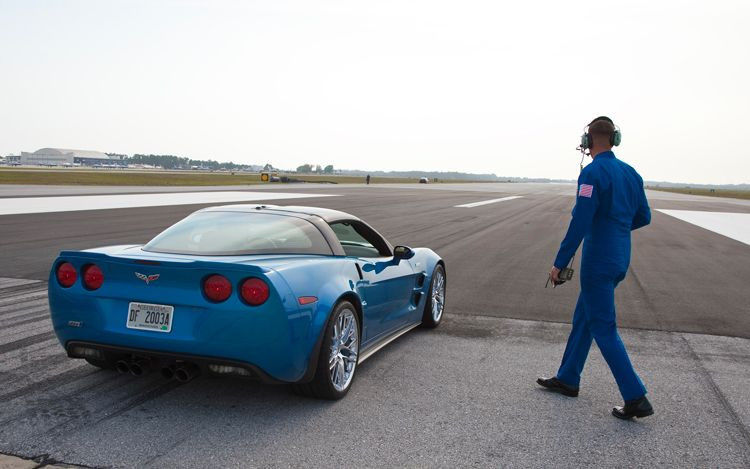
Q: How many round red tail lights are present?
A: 4